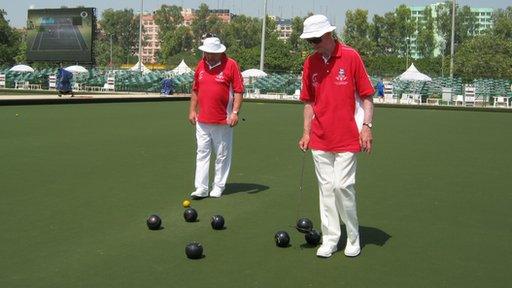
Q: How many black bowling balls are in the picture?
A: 7